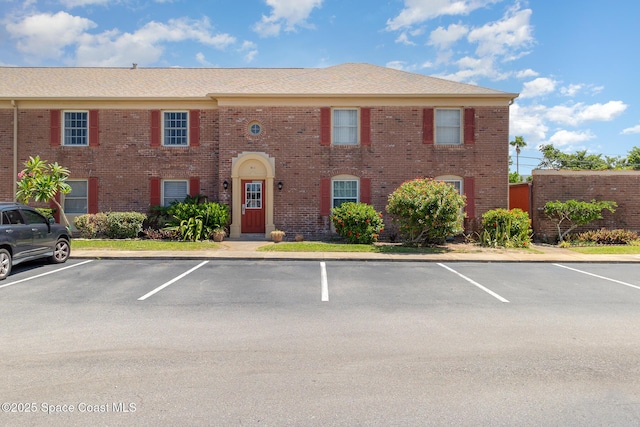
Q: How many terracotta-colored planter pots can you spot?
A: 2